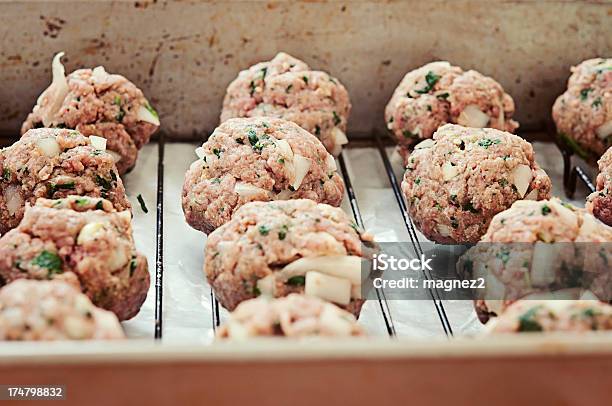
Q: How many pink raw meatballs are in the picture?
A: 14